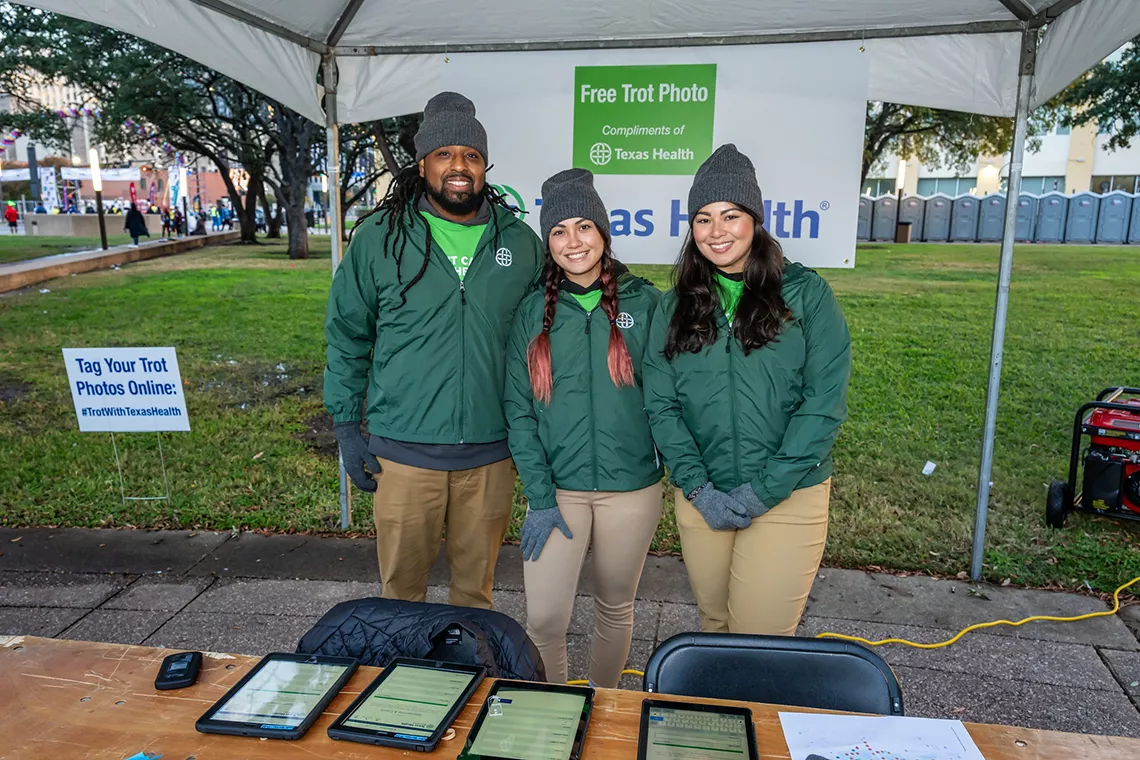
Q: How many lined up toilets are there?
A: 11